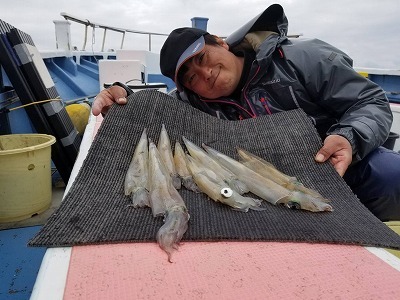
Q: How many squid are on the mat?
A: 8